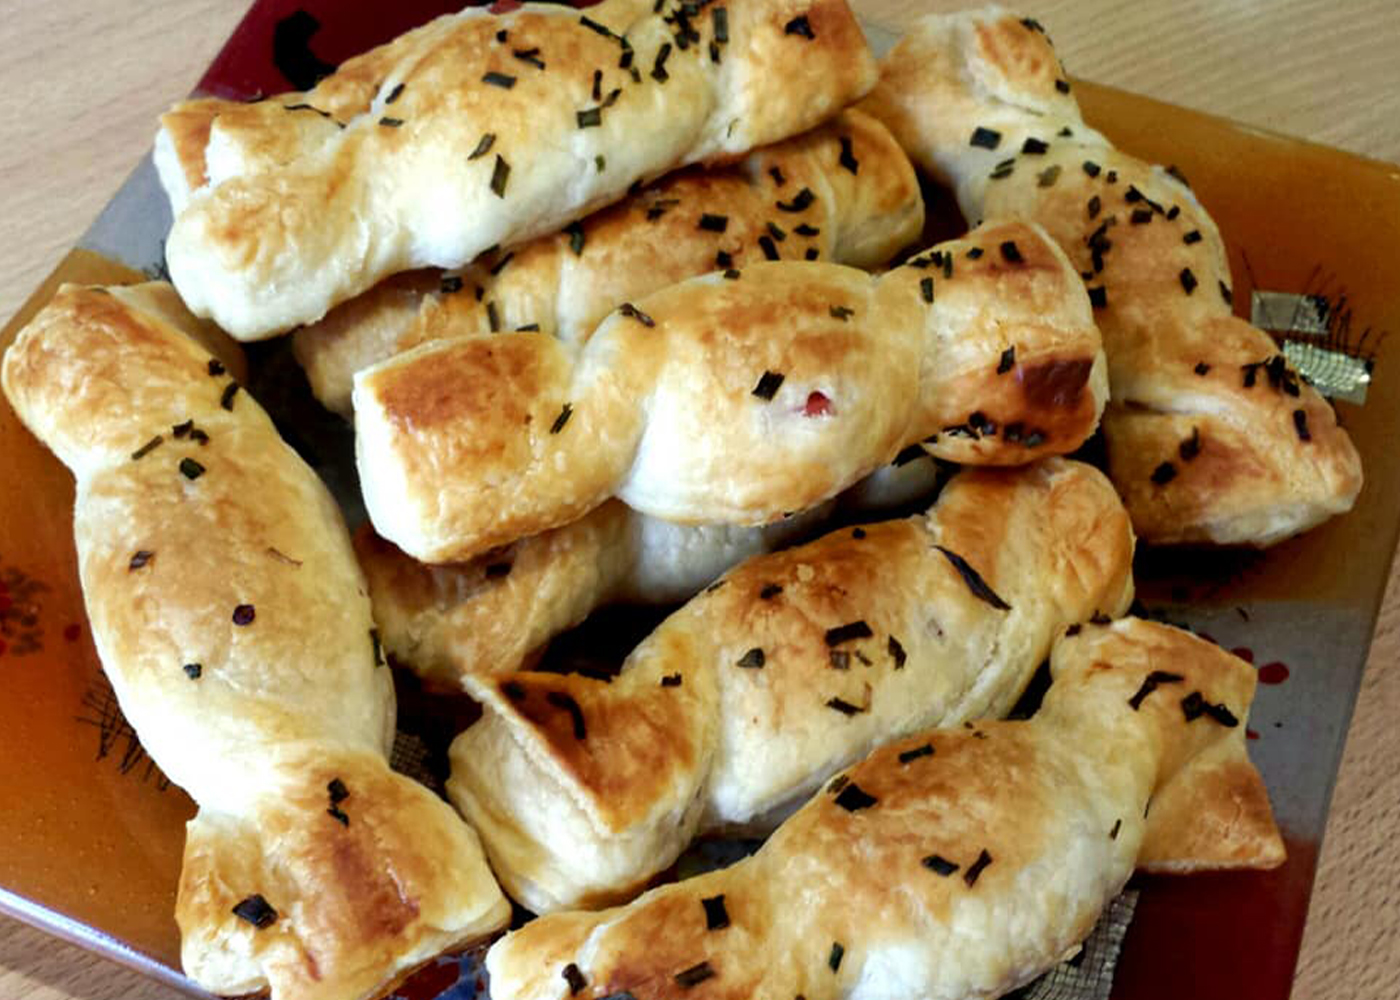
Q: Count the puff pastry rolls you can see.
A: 8